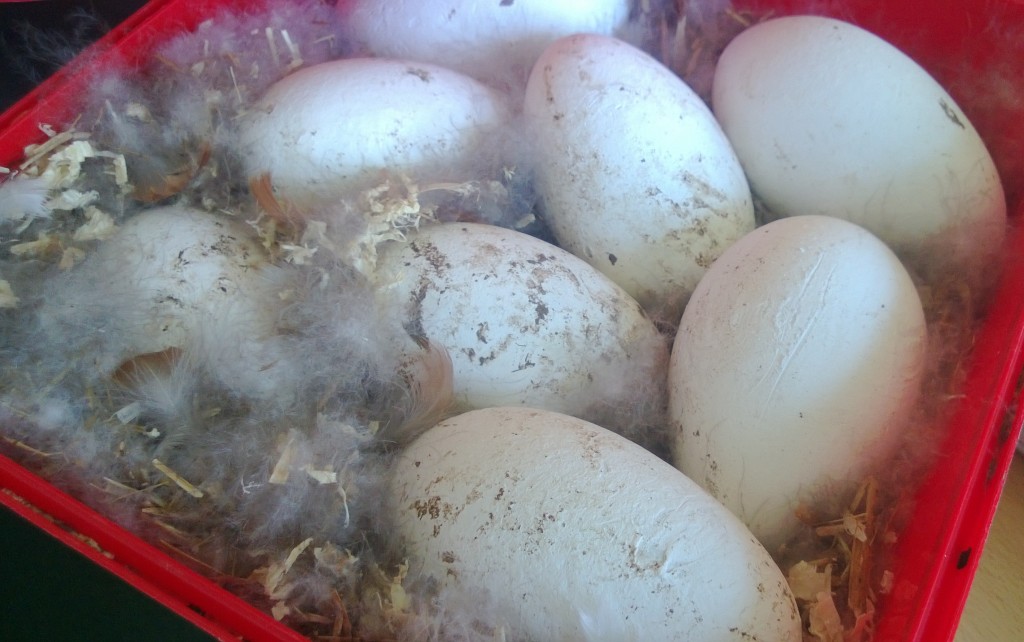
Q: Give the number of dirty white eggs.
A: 8